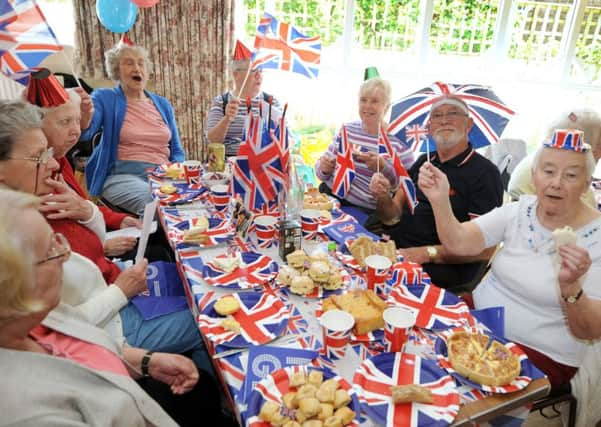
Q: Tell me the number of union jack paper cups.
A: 7